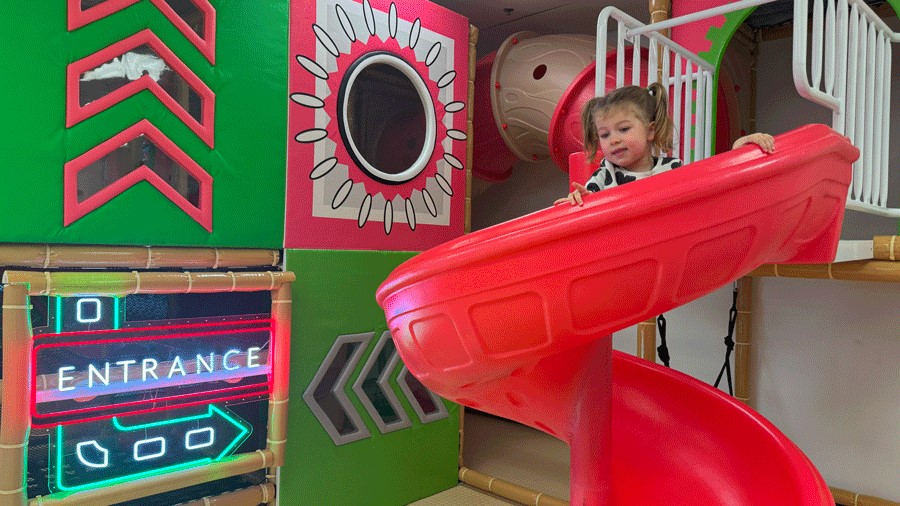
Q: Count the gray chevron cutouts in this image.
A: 3